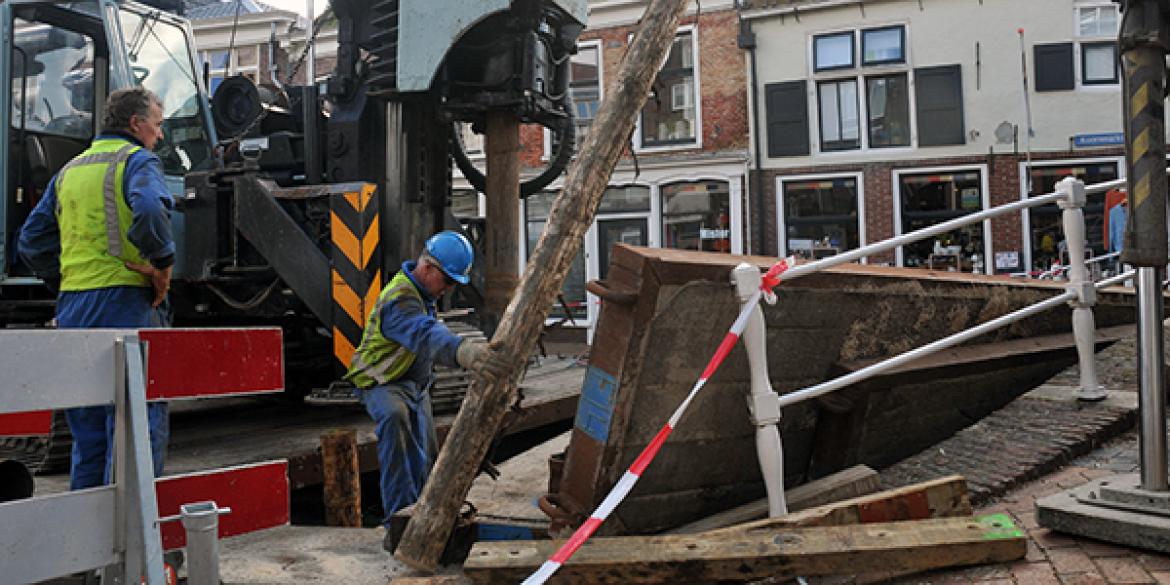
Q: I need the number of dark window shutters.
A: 3